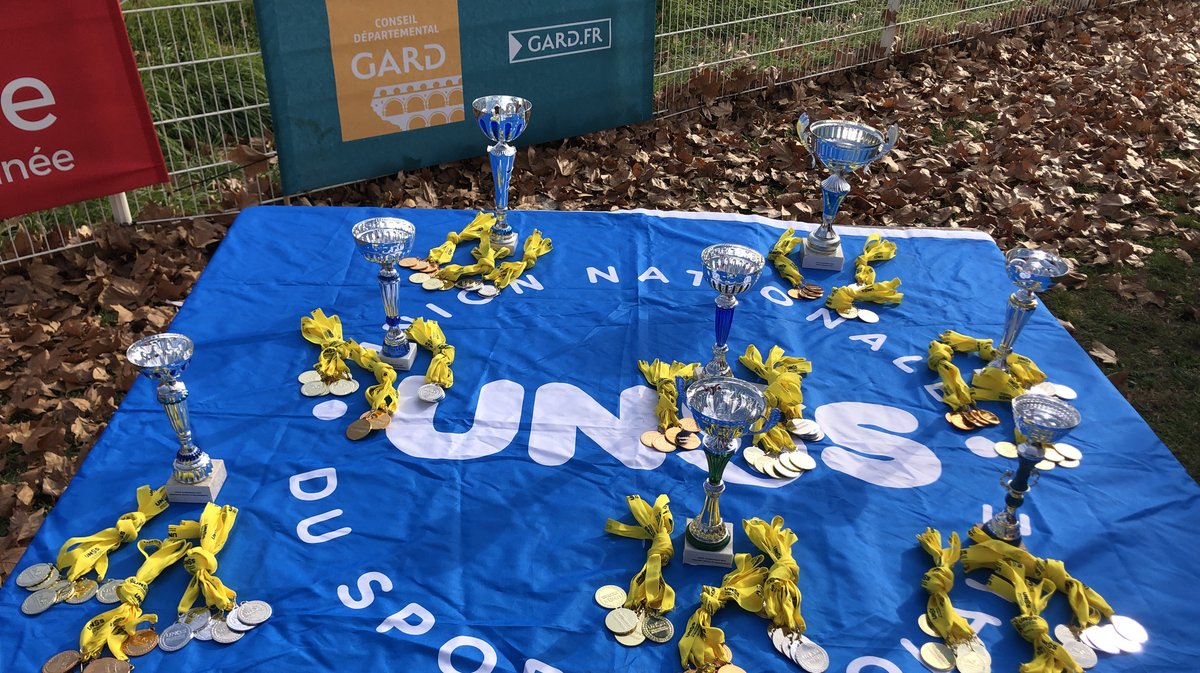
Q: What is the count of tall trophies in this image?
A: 8